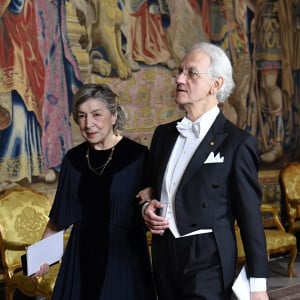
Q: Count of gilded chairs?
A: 3